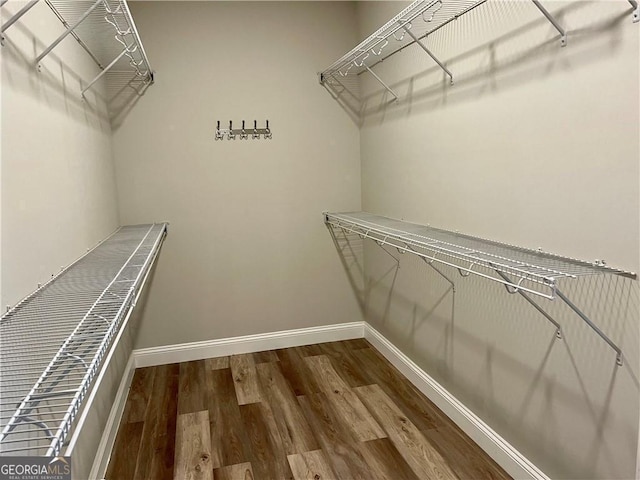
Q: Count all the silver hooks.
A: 5